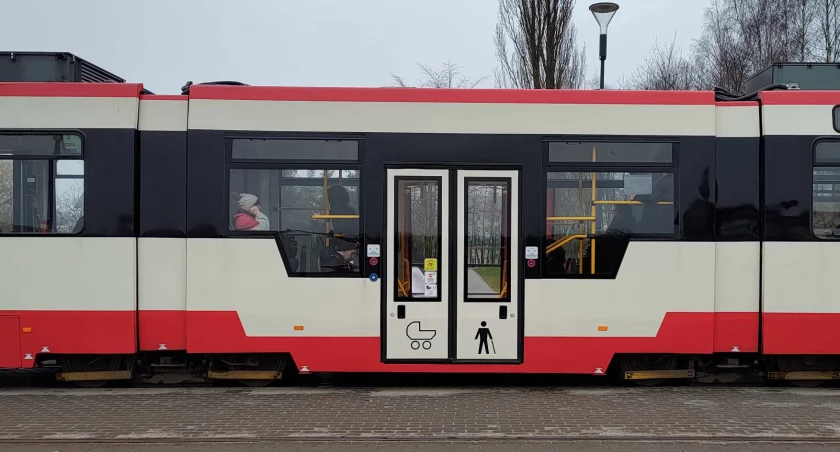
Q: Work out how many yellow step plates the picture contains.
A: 4